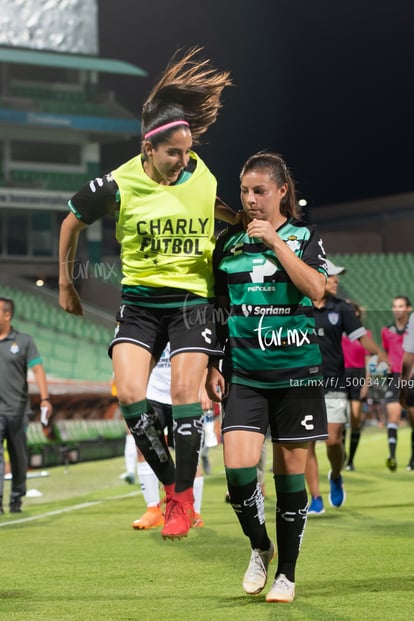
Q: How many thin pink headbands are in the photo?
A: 1